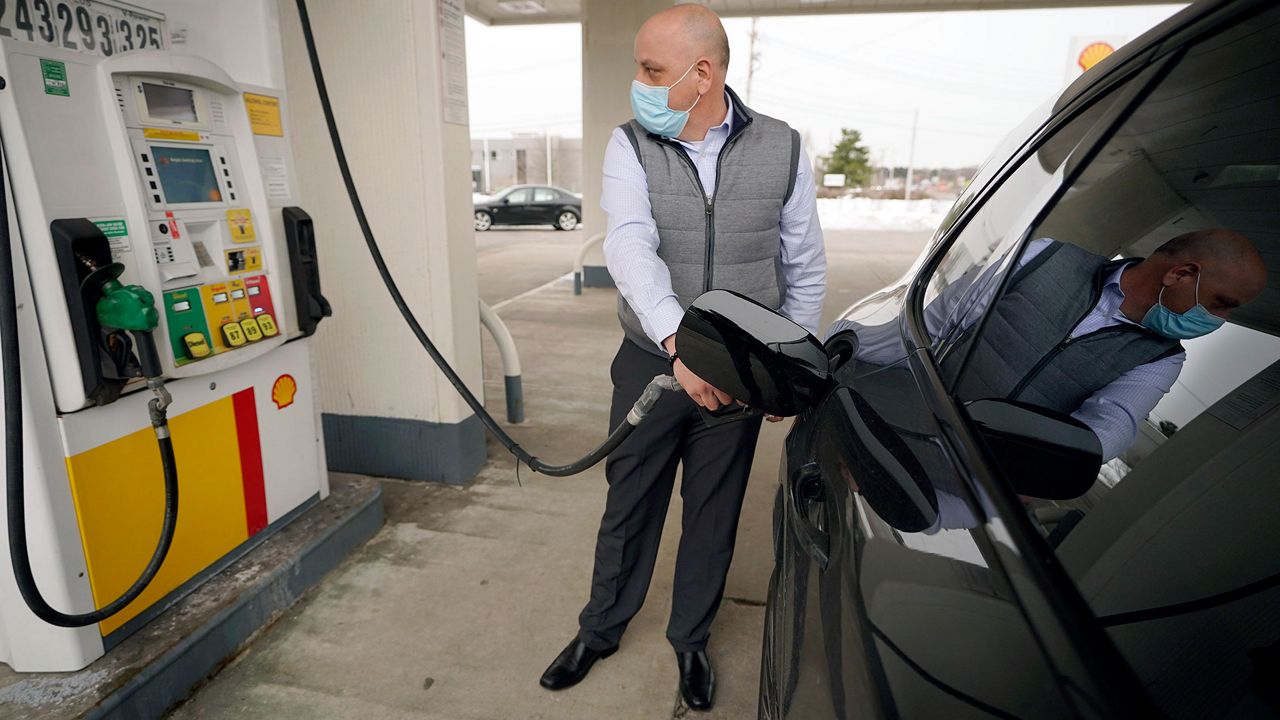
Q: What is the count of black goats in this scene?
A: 0